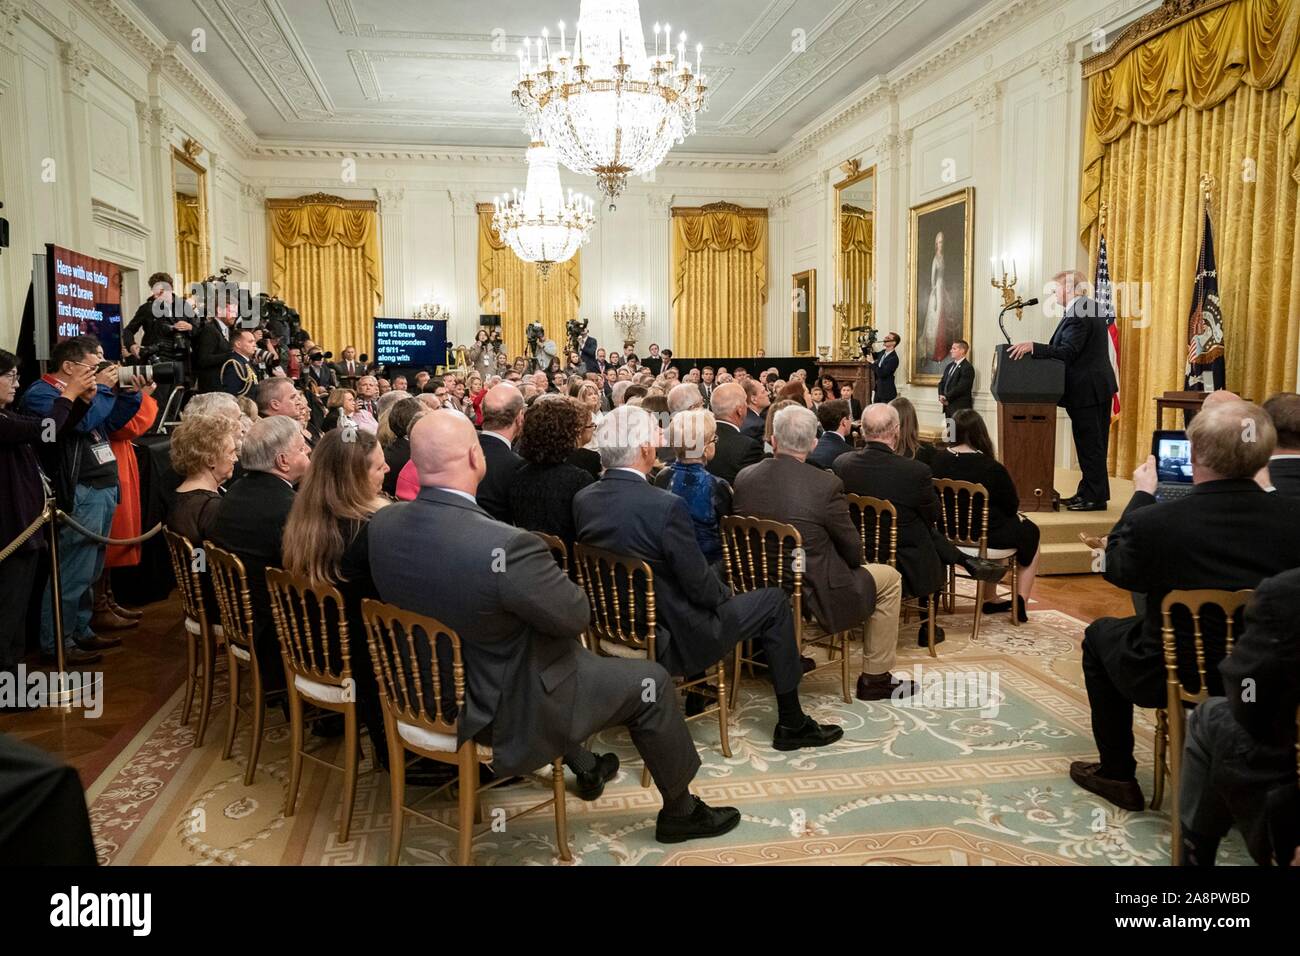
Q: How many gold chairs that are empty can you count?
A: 0